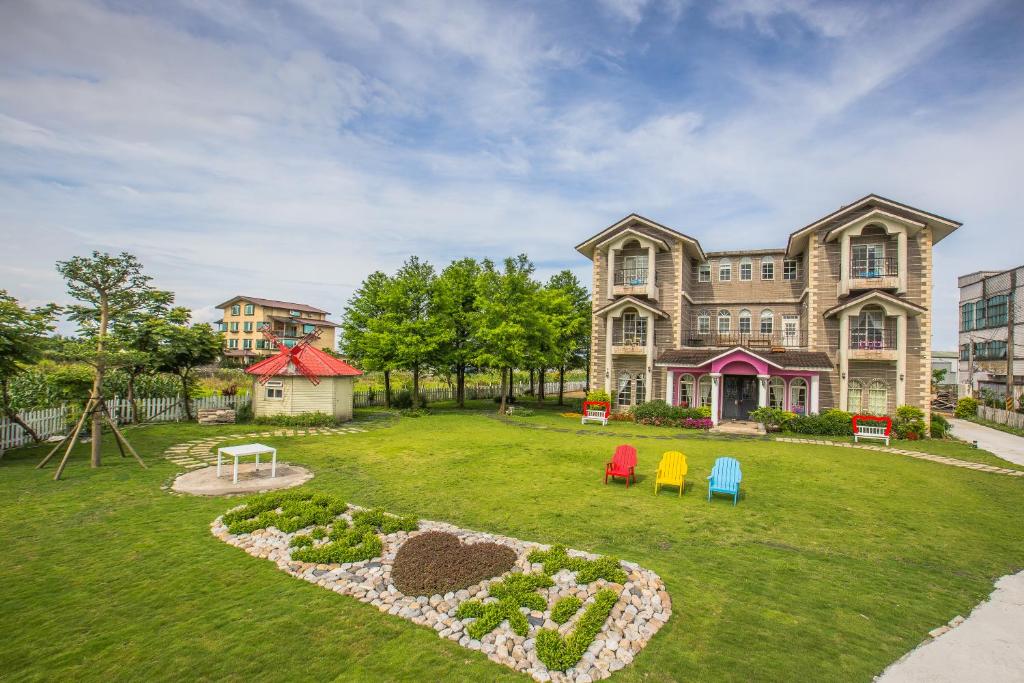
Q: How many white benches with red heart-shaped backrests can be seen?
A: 2